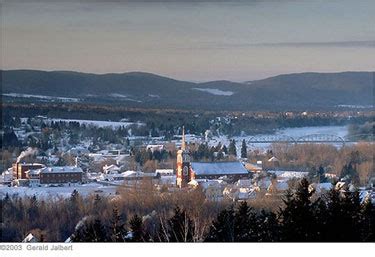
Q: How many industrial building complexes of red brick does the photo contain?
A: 1